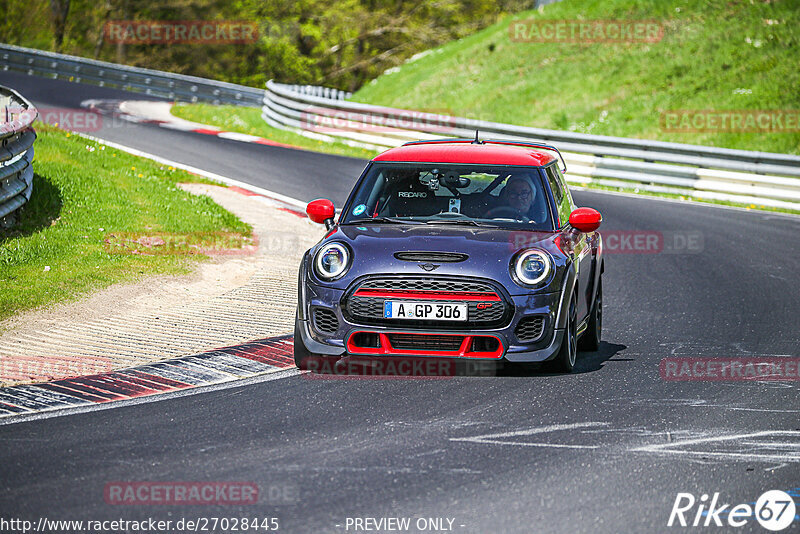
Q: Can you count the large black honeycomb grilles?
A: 1